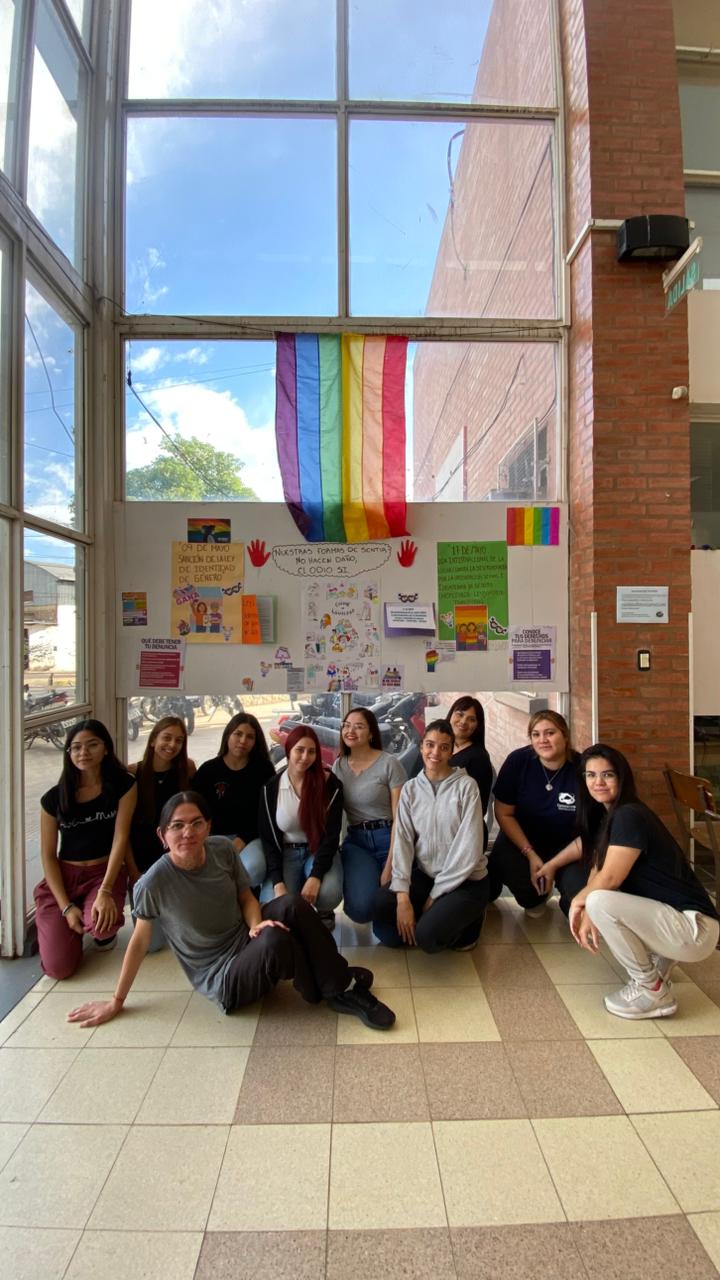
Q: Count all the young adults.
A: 10